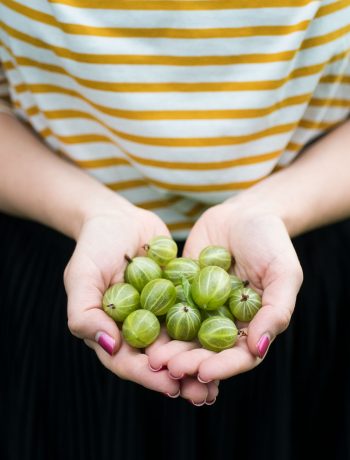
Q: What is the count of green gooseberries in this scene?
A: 14